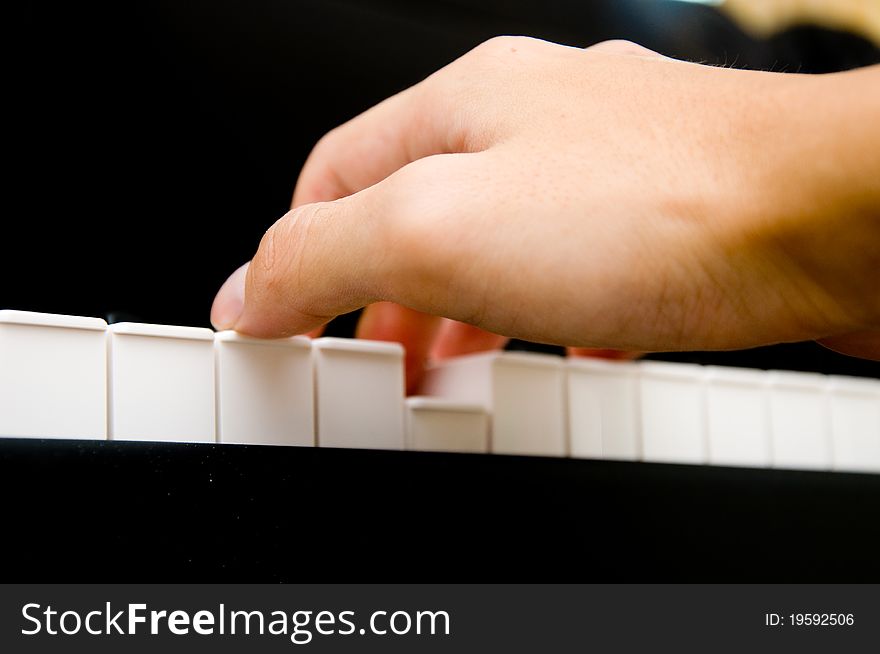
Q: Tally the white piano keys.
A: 11